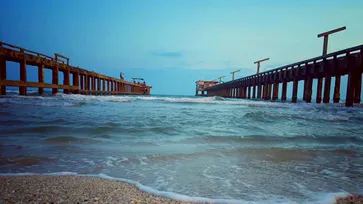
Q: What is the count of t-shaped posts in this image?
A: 4